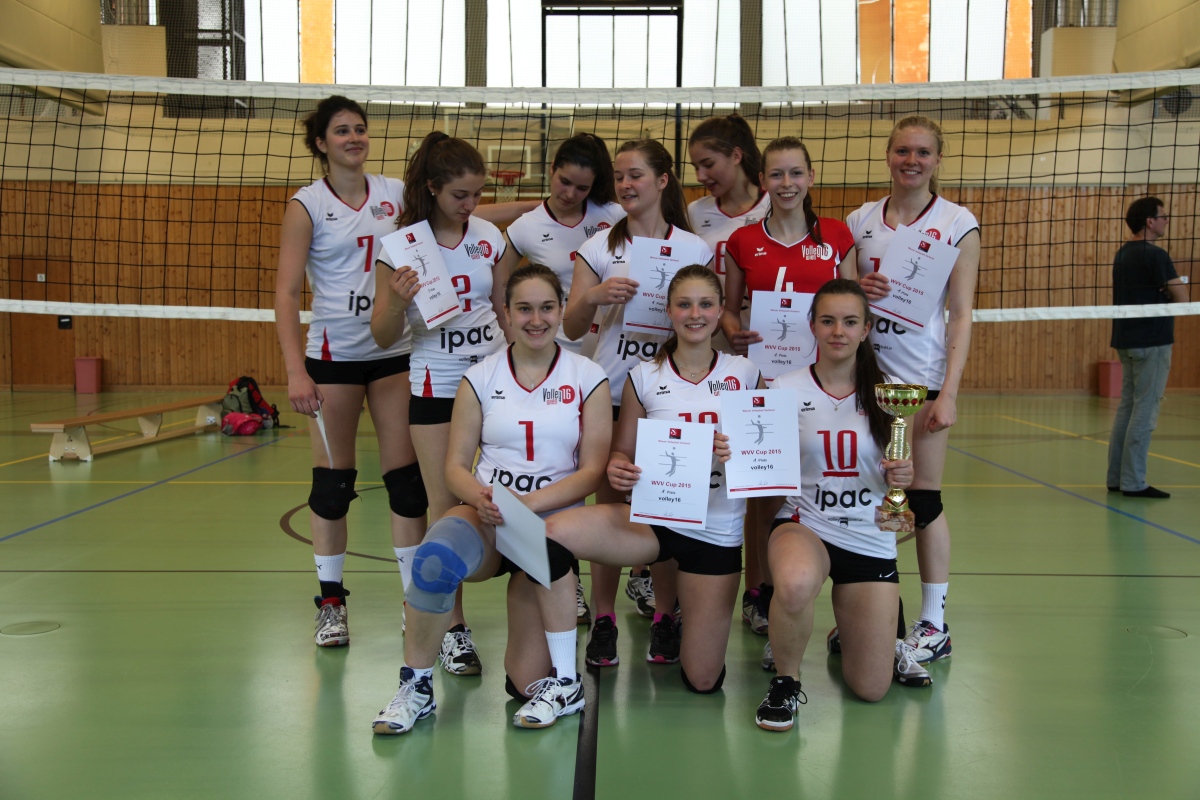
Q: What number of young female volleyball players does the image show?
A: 10